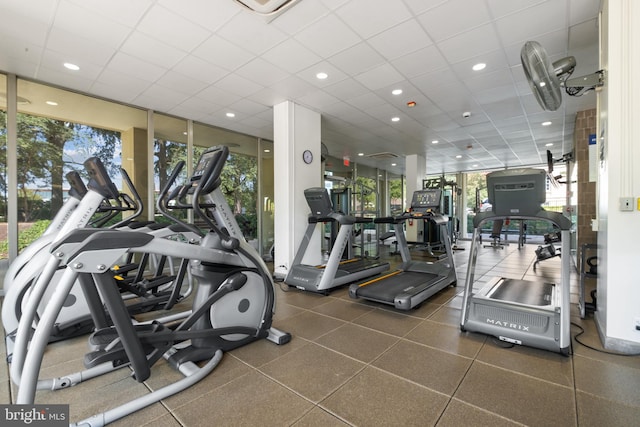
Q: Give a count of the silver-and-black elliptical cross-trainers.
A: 3